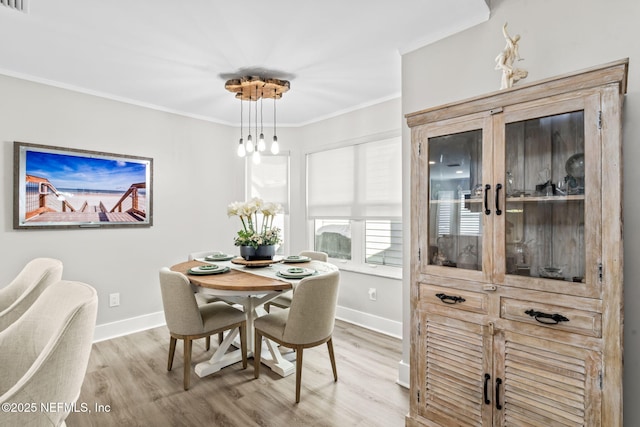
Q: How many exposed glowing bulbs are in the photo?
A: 5